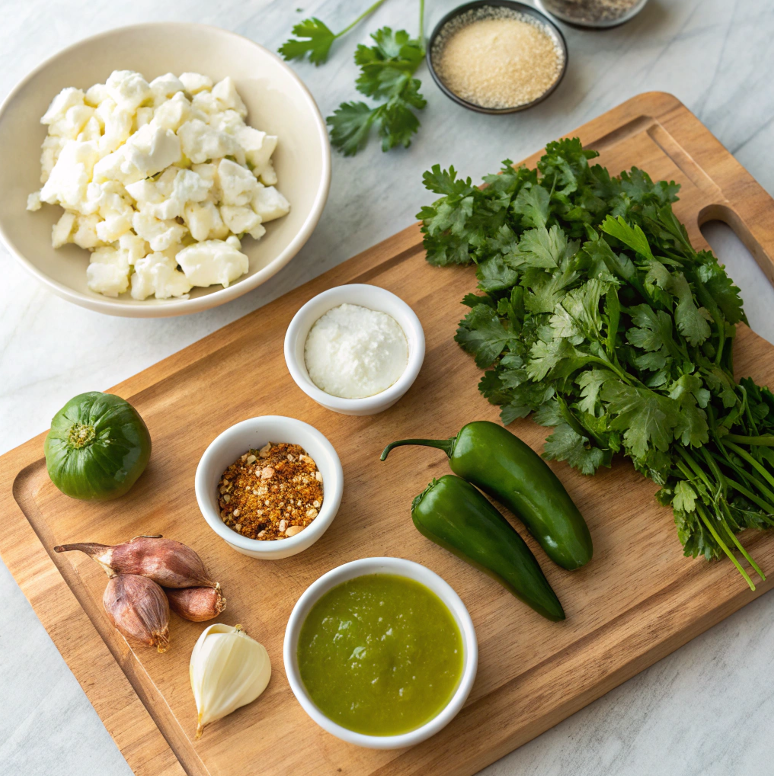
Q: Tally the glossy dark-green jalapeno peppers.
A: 2